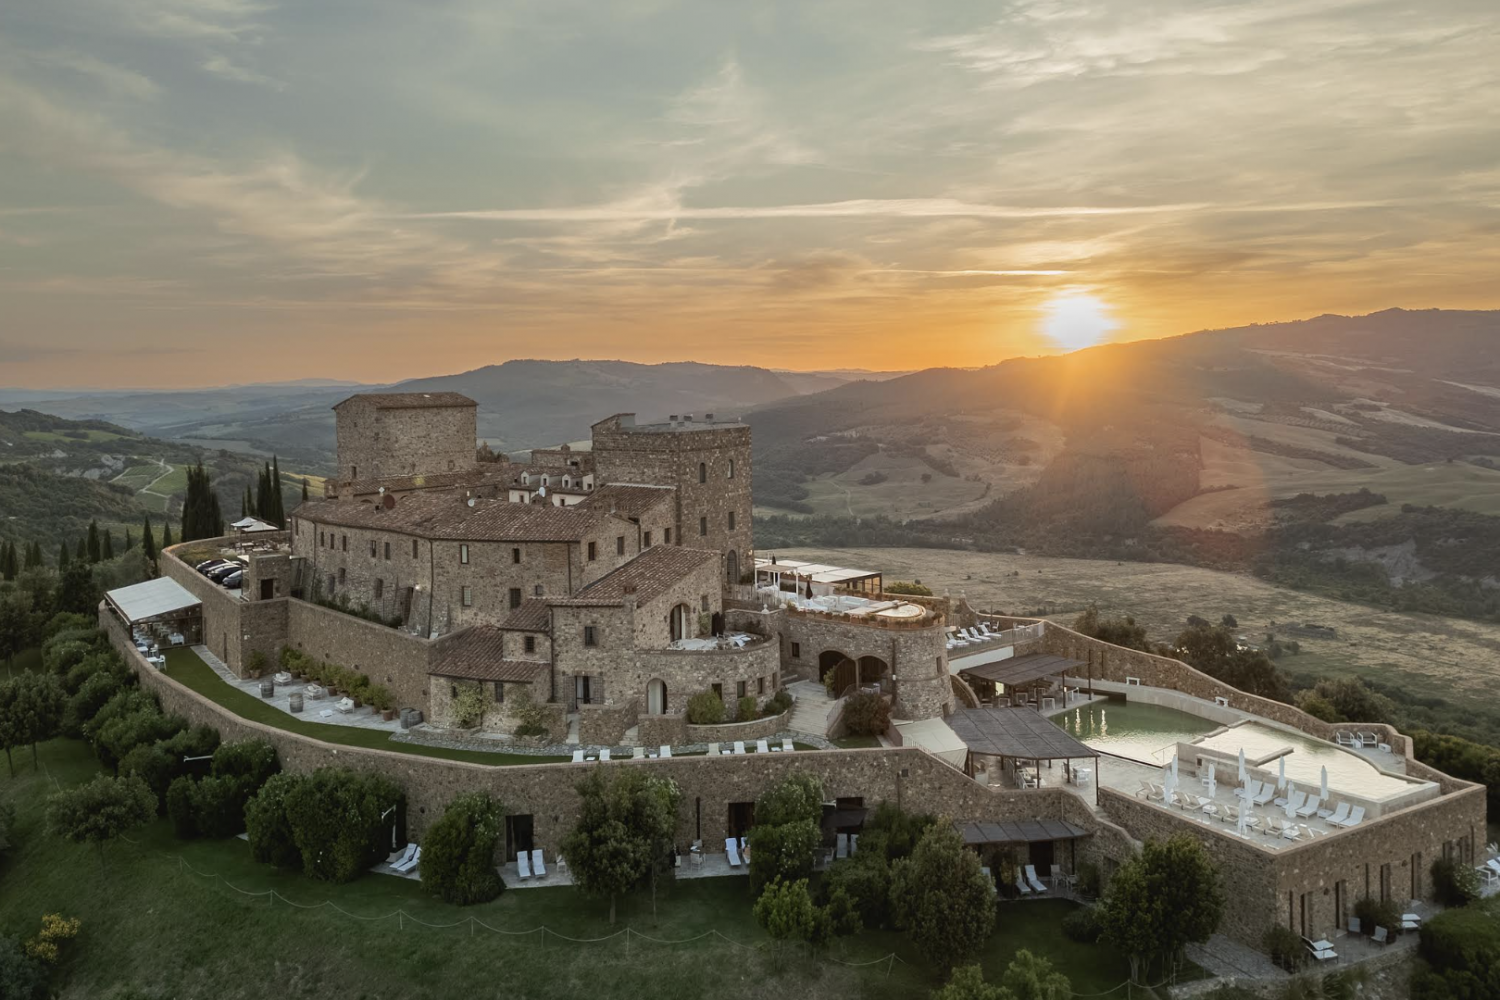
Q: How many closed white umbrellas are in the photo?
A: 9